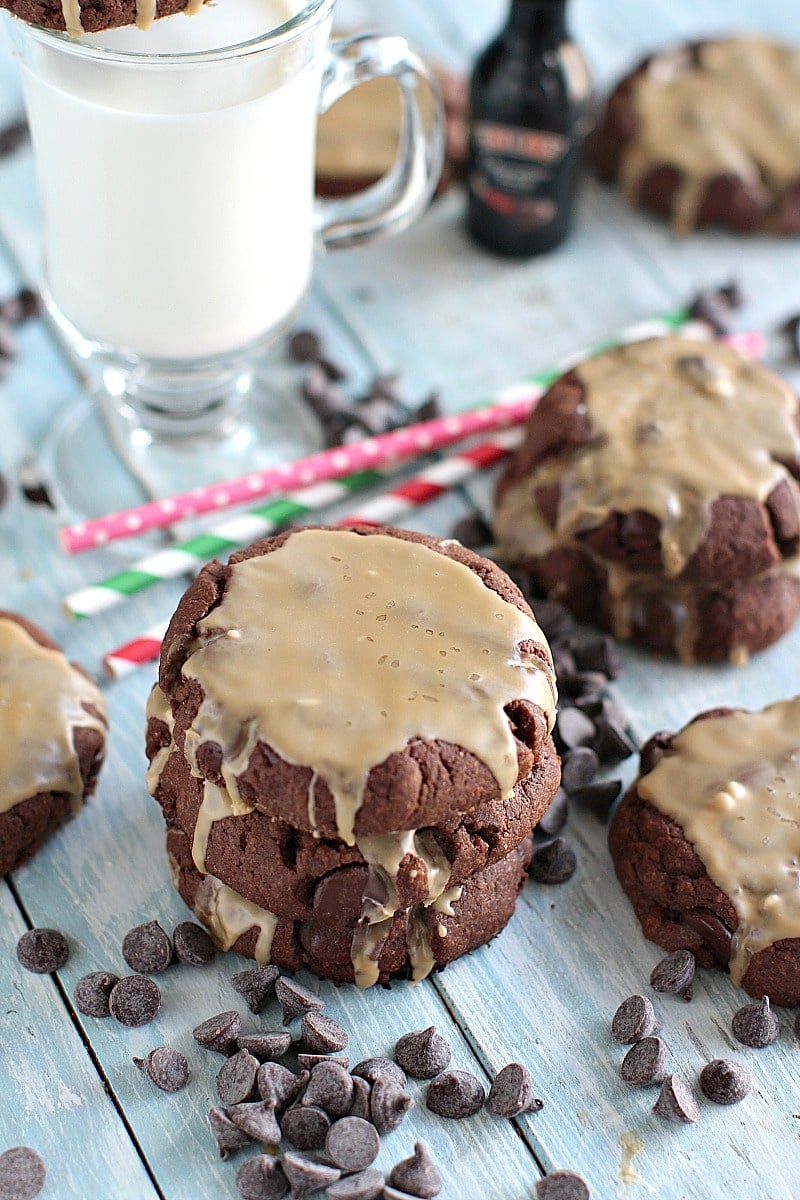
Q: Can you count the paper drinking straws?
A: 3